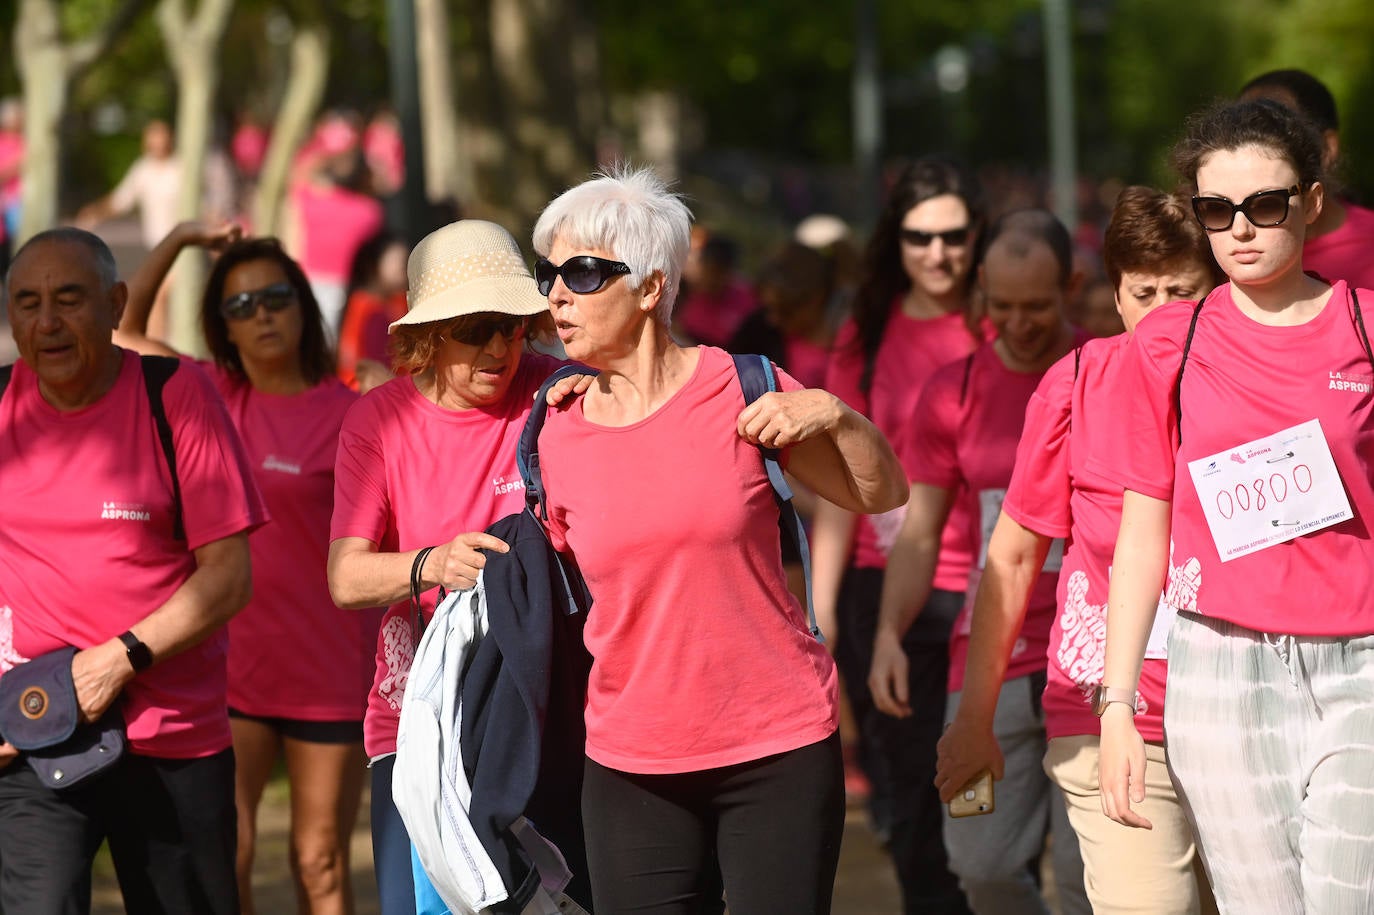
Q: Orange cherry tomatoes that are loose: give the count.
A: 0